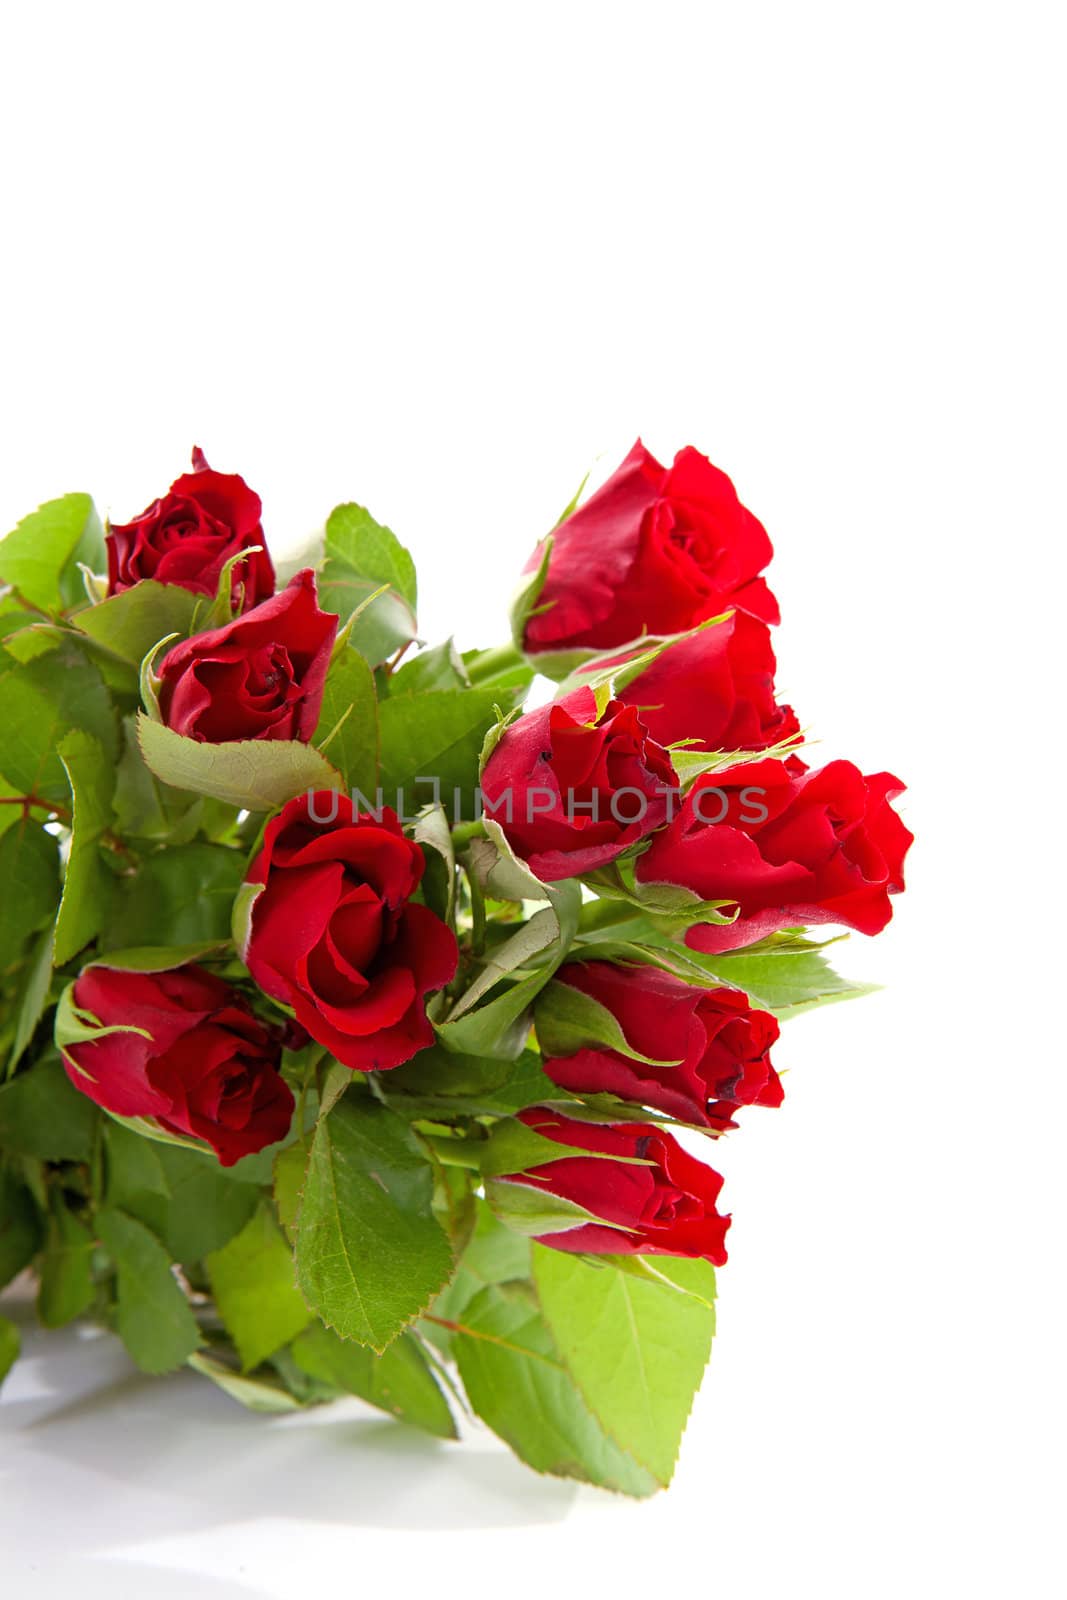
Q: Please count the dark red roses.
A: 10